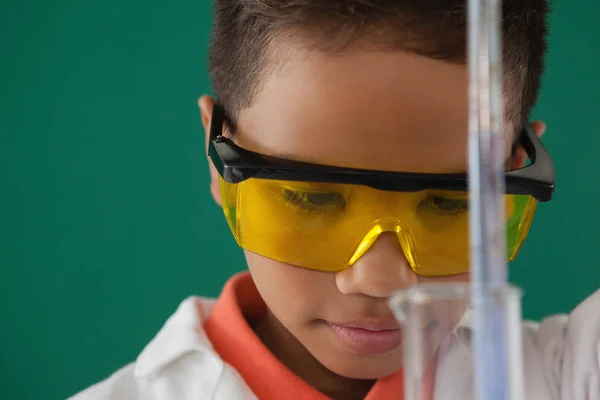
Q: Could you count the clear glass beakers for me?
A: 1